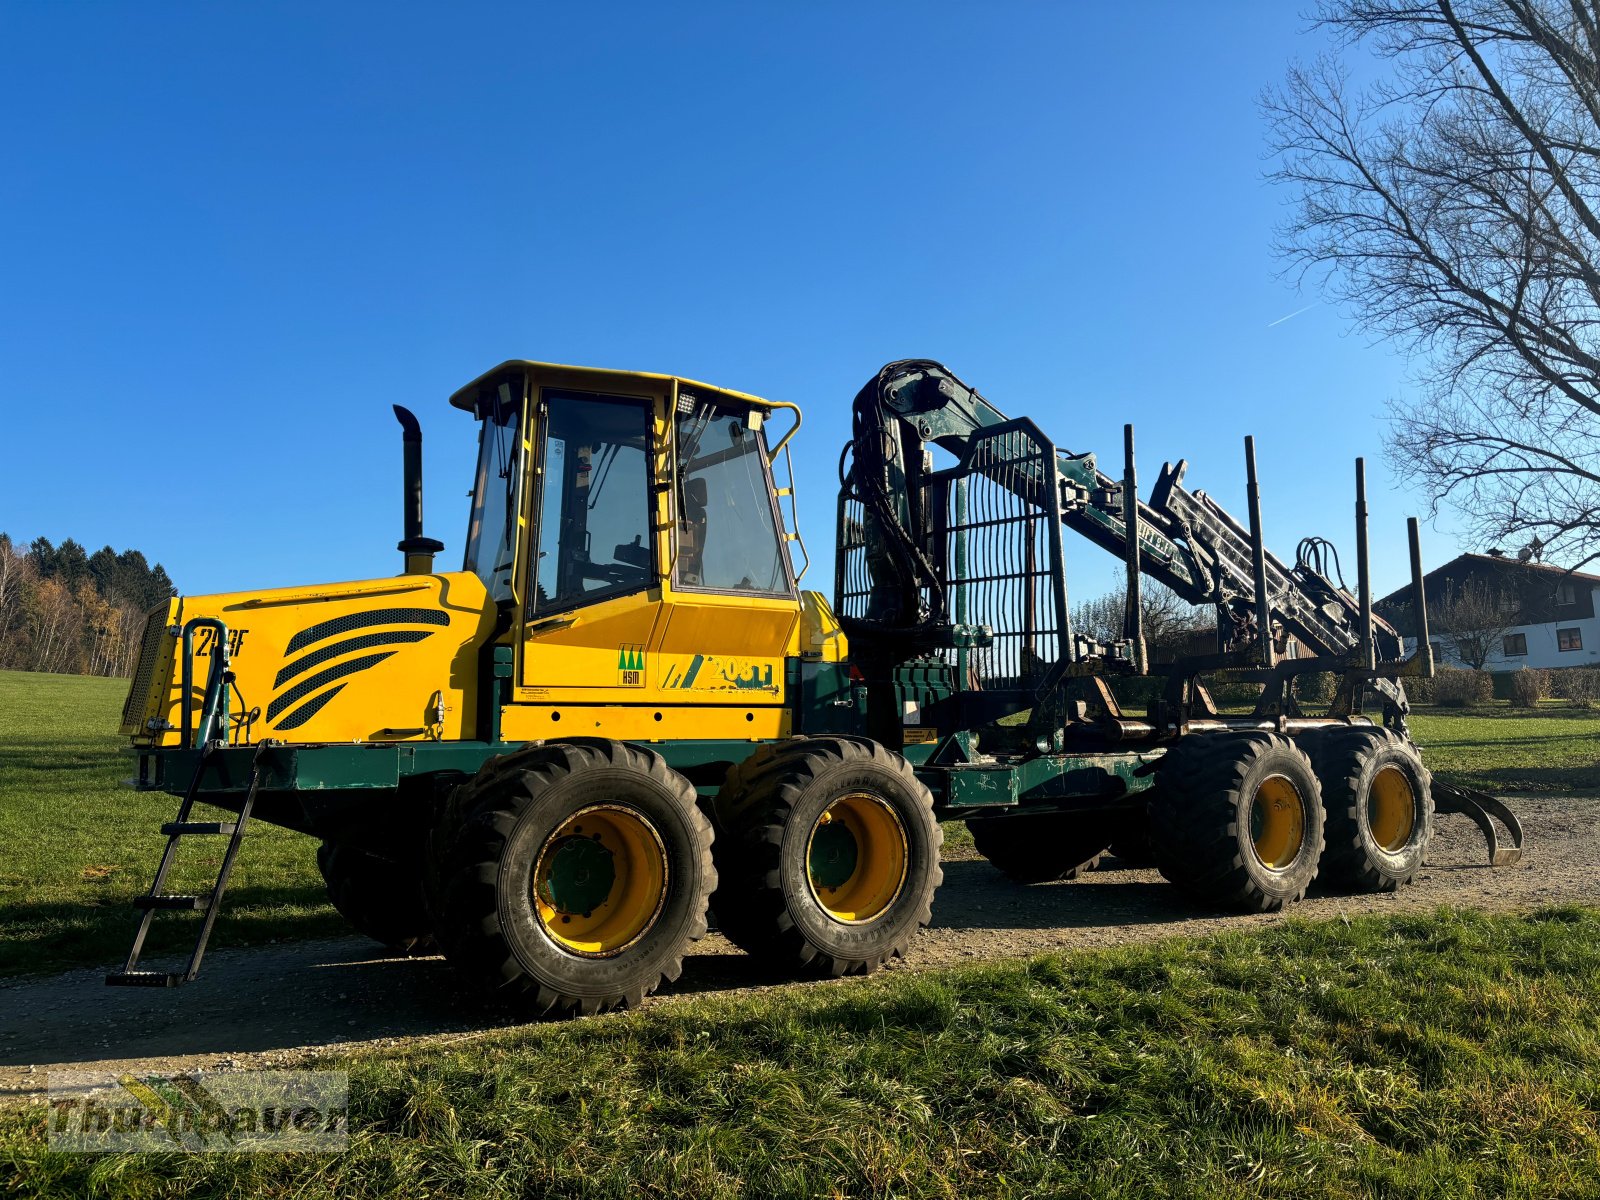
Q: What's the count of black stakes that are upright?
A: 4